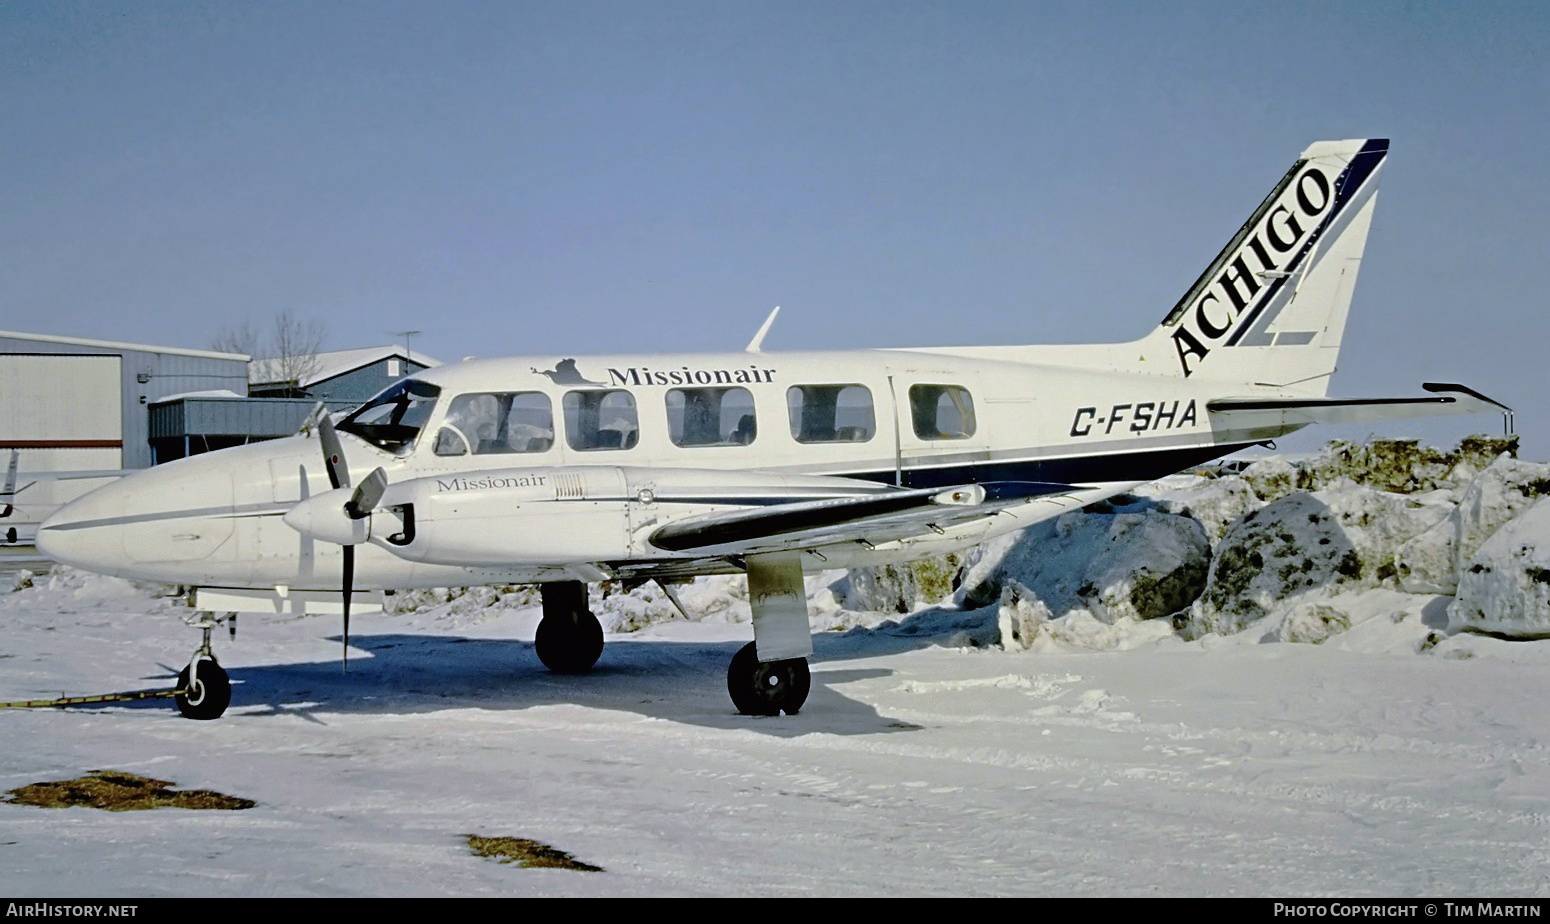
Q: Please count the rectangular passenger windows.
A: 4